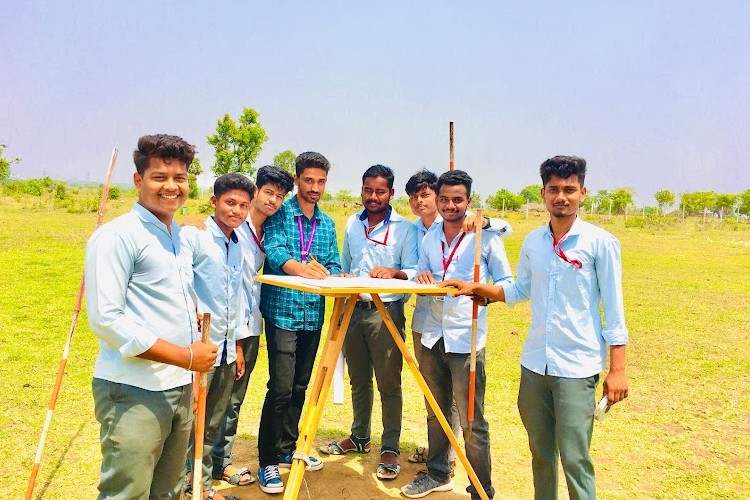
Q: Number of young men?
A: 8